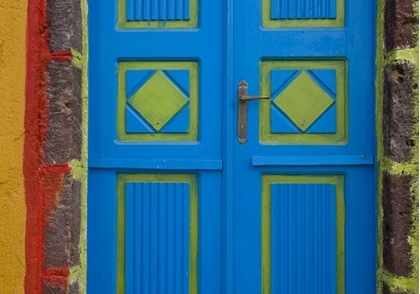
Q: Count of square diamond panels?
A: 2